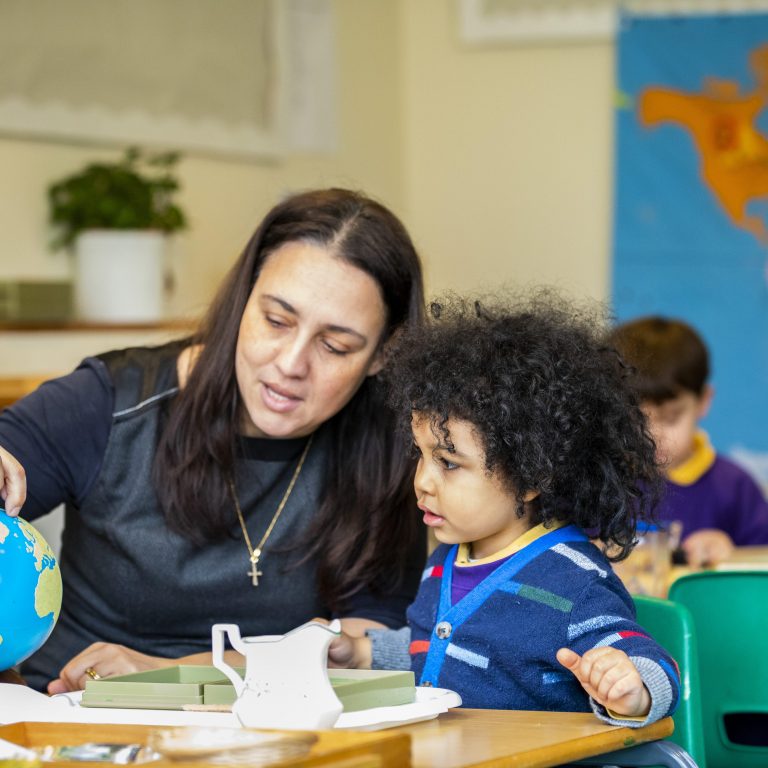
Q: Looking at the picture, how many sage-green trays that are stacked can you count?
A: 2